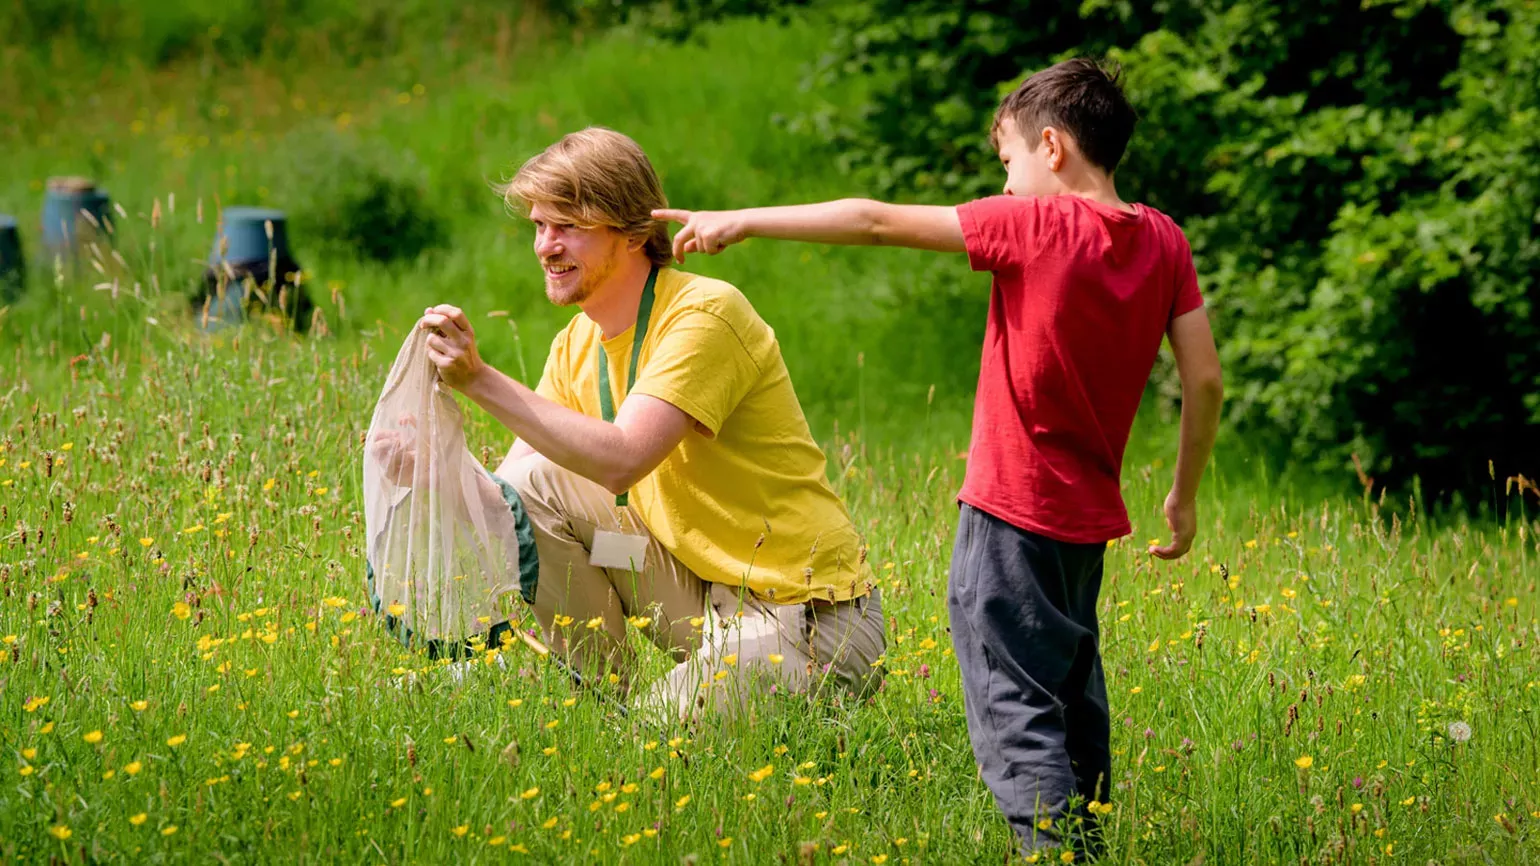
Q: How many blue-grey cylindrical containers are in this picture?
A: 3